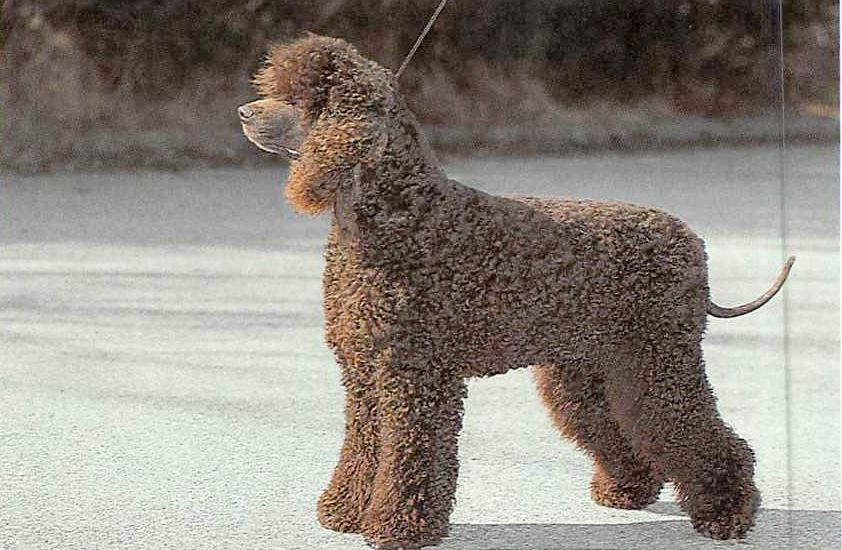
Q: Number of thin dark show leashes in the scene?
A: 1